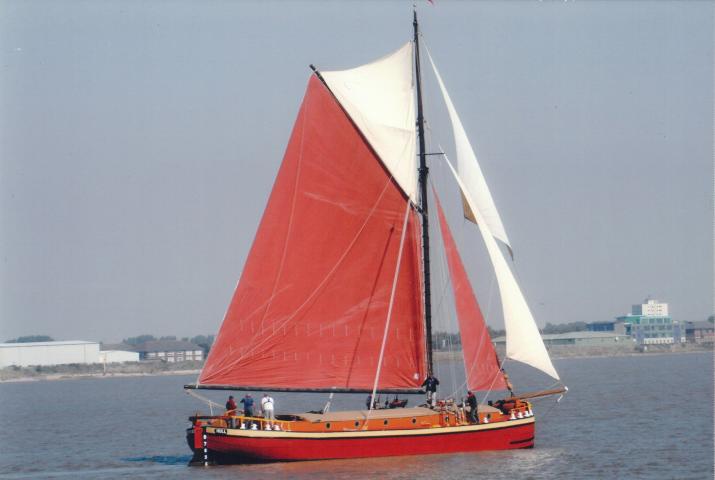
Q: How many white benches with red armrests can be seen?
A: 0